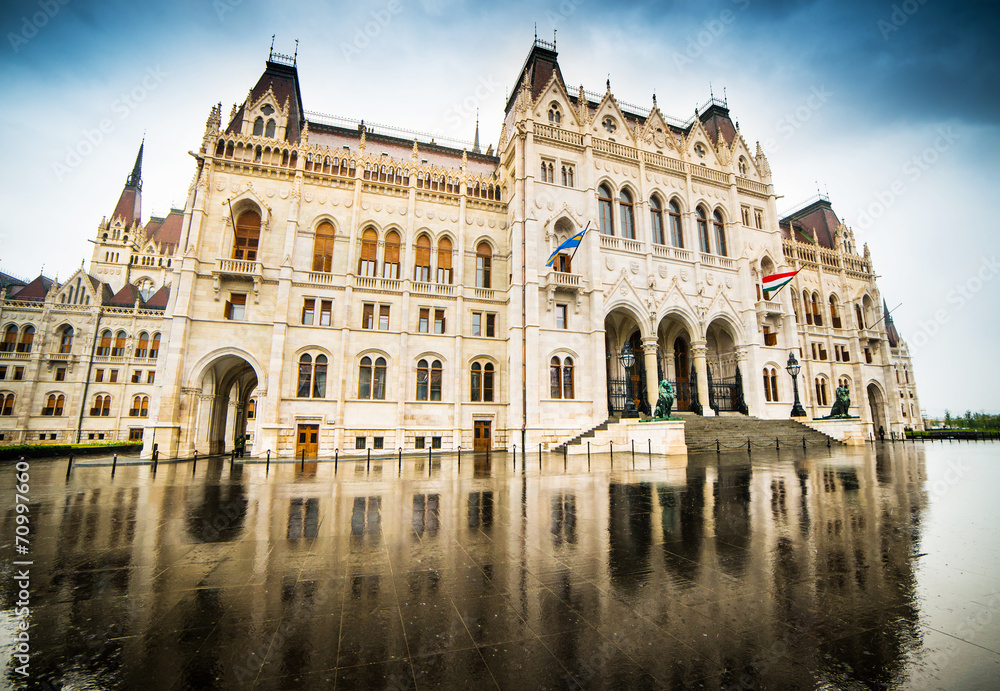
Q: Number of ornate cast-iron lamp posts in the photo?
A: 2